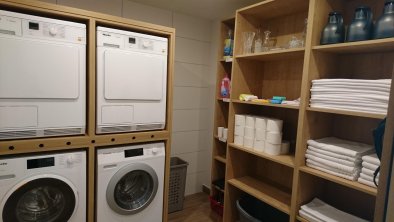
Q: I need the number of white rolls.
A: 13